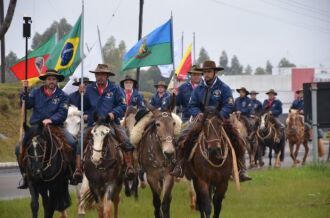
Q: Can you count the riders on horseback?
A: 11